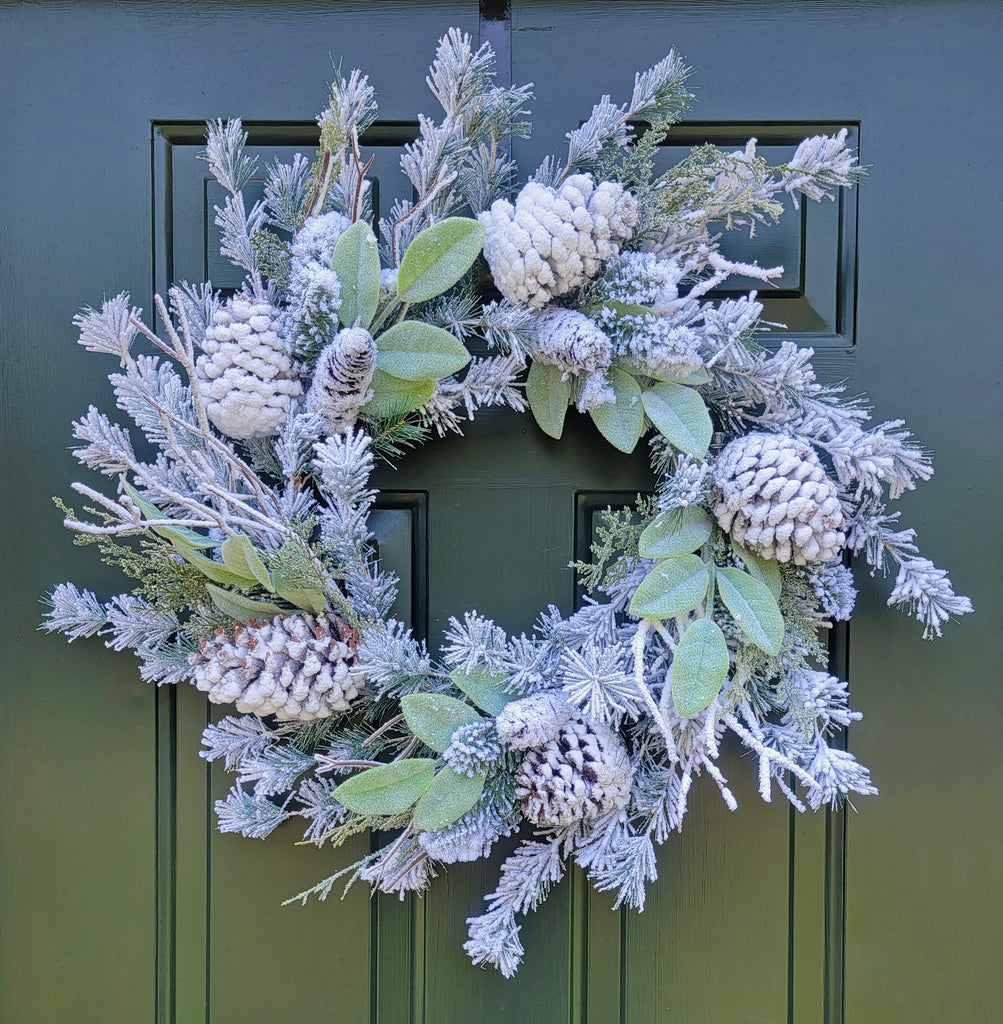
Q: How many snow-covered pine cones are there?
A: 8